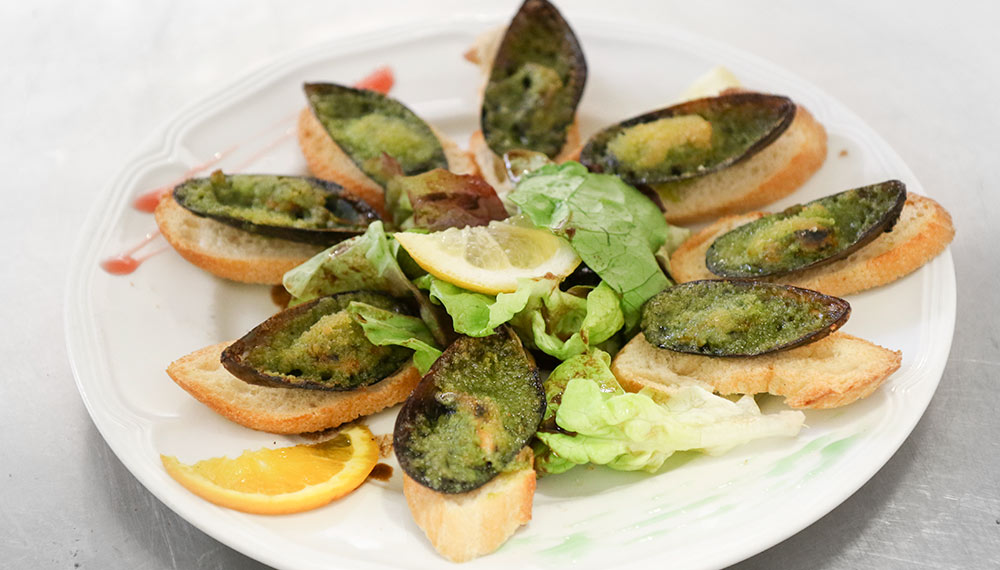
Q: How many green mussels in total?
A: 8